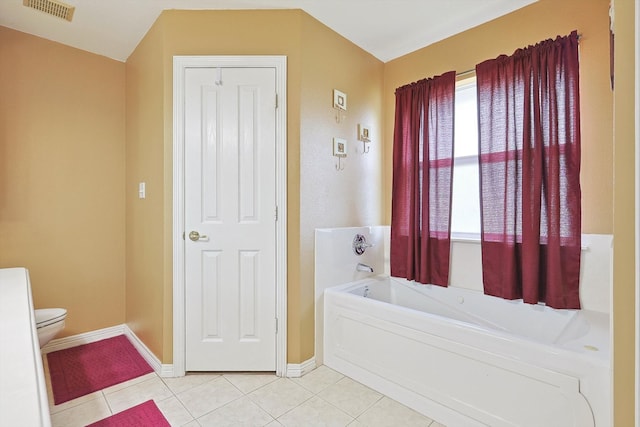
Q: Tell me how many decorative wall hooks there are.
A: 3